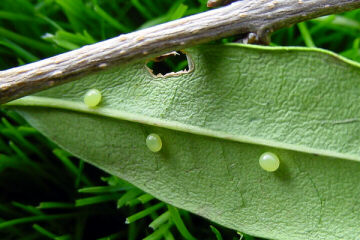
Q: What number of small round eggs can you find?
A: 3